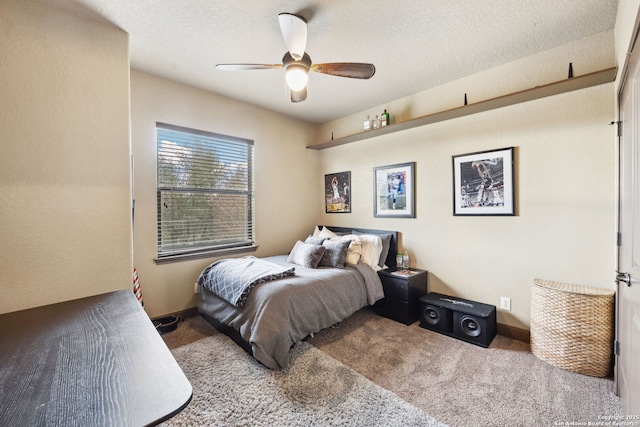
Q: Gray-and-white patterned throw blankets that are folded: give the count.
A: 1